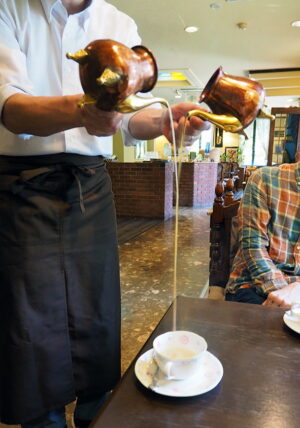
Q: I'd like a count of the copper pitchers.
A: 2